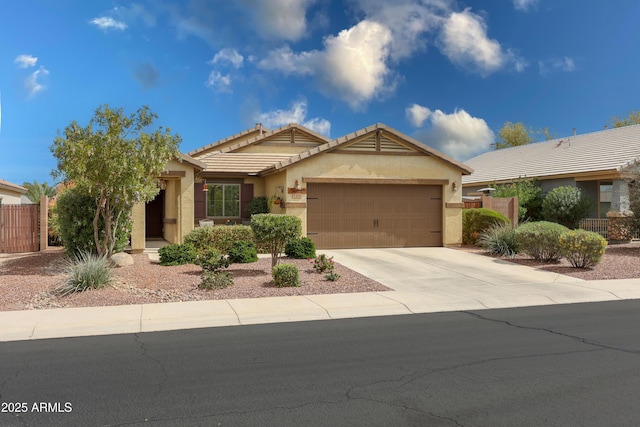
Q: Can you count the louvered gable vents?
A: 2